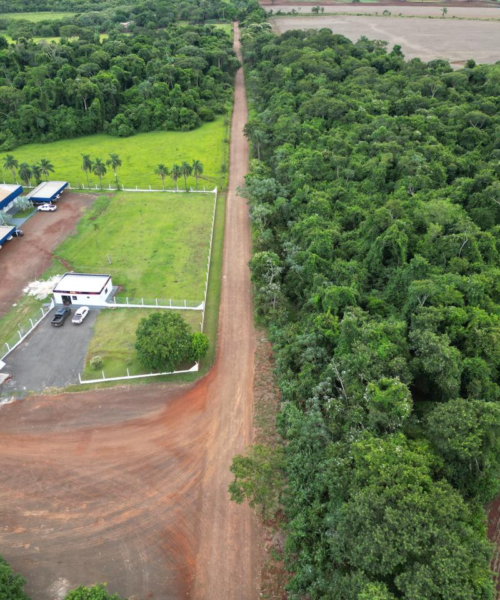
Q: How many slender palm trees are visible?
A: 11